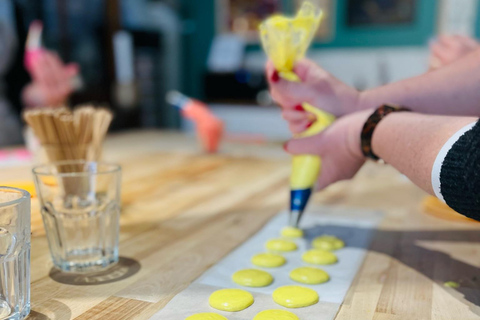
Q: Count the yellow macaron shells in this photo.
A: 11